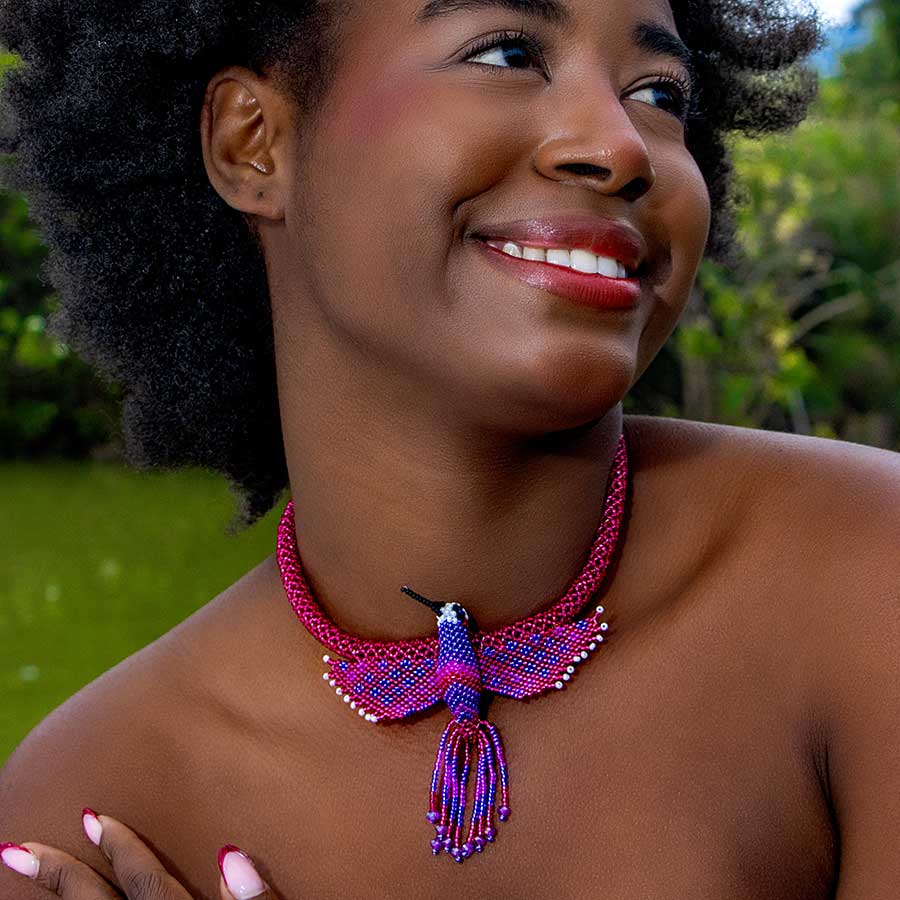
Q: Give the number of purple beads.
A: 9